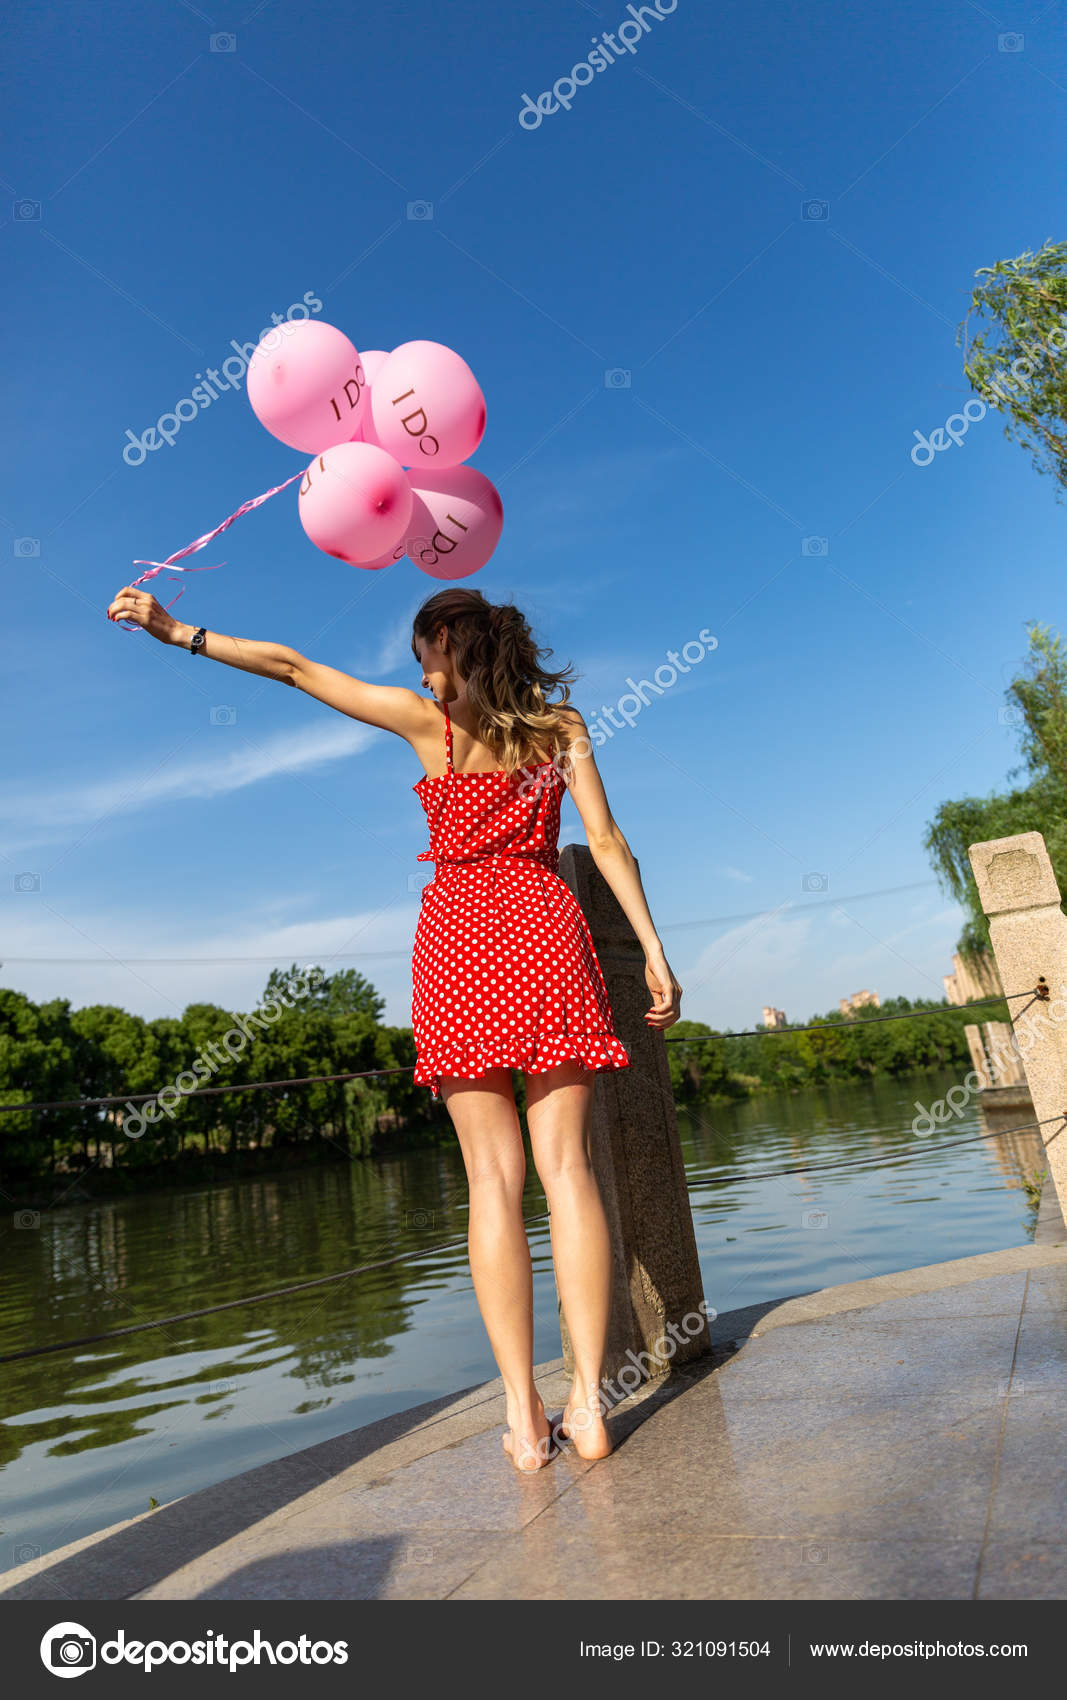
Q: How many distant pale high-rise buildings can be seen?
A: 3